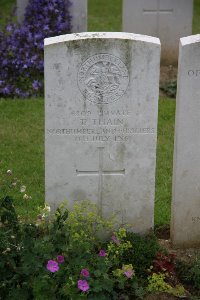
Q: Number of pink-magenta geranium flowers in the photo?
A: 7